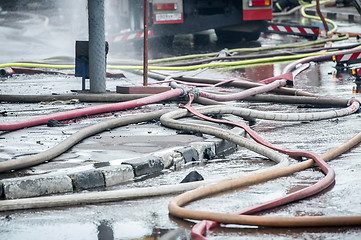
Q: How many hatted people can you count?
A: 0